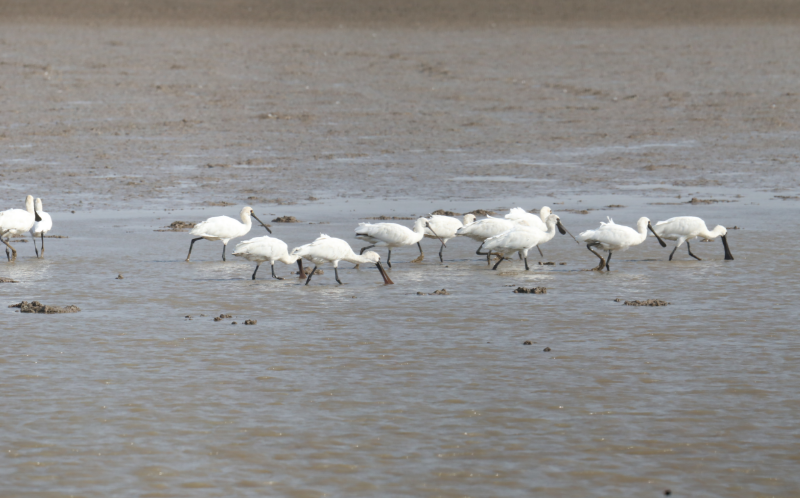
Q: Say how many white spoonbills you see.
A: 12